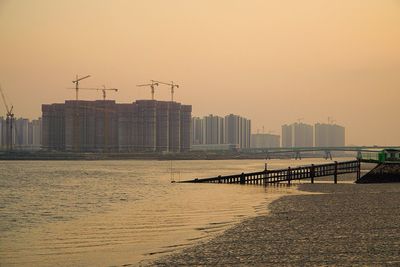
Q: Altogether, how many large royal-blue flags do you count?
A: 0